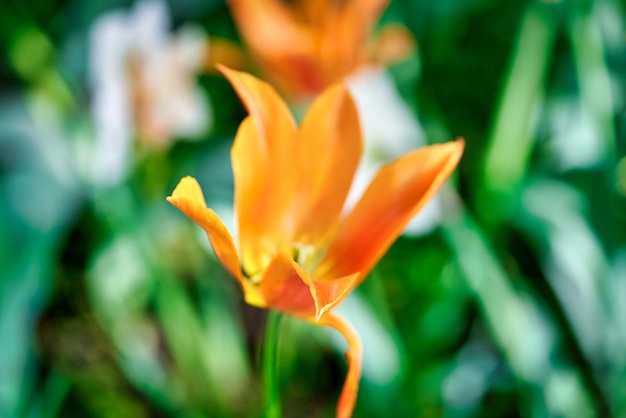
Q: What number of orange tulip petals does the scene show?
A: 6